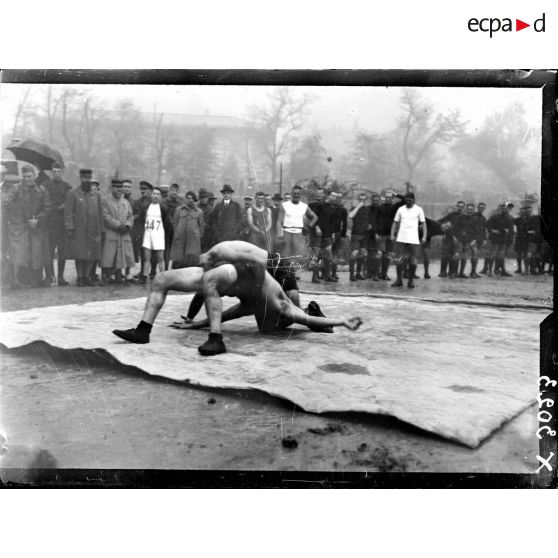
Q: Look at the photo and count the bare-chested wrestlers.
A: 2